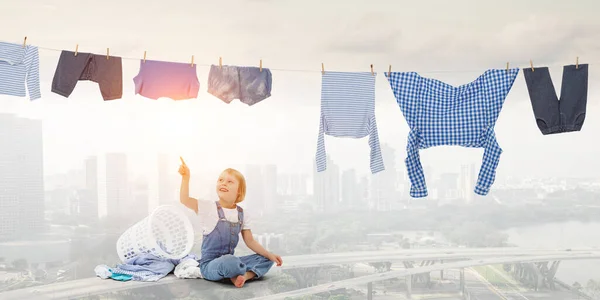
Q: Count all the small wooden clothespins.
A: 13